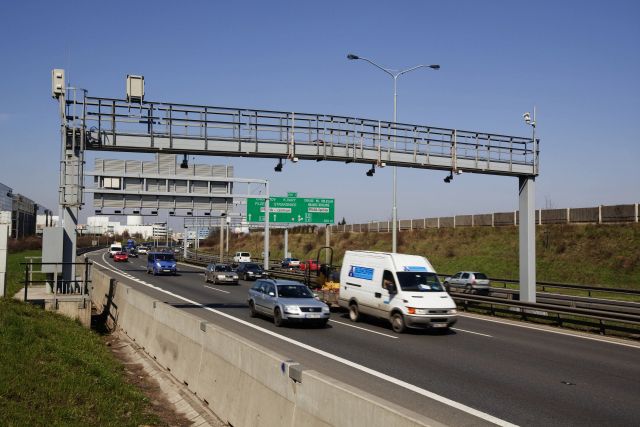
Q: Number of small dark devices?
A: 4